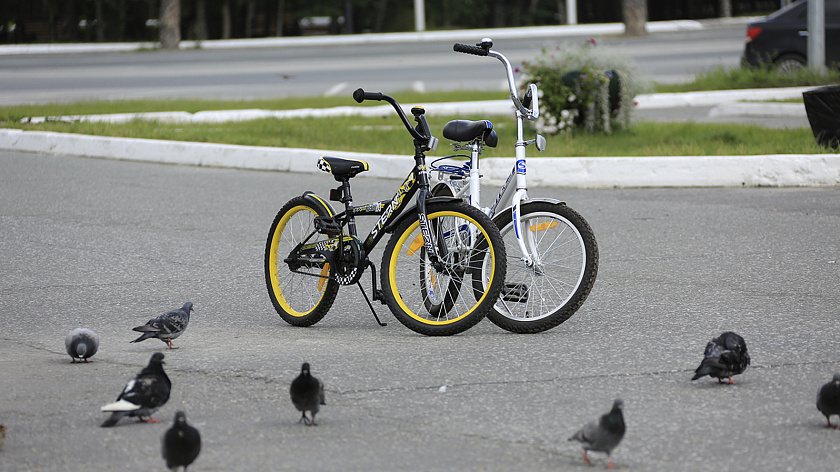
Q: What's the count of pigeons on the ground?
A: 8